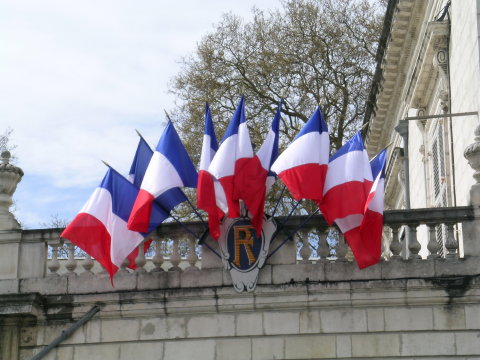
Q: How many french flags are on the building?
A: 9